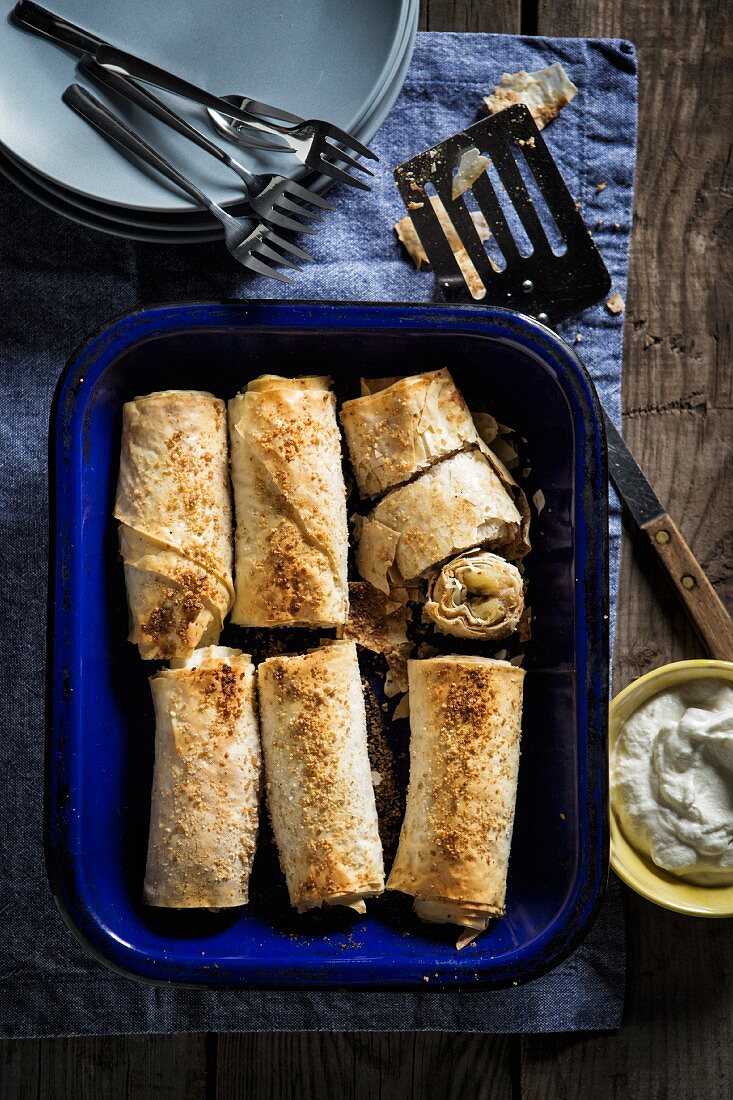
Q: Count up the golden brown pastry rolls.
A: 6